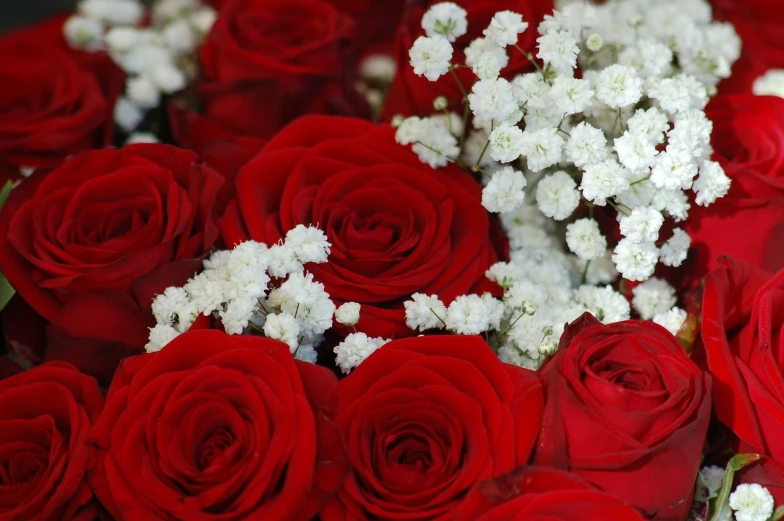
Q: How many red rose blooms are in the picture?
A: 13